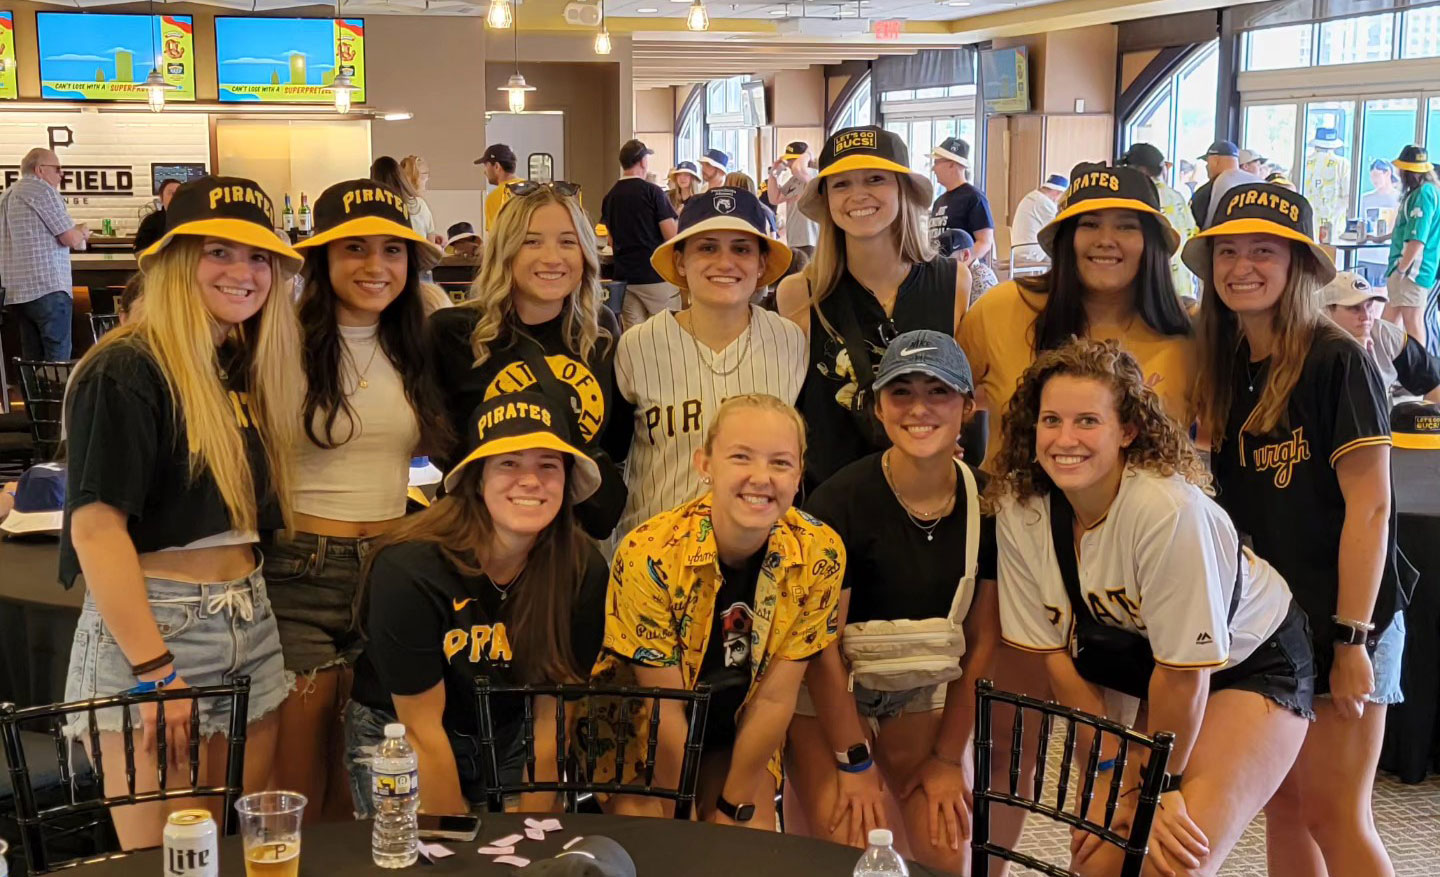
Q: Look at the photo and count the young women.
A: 11